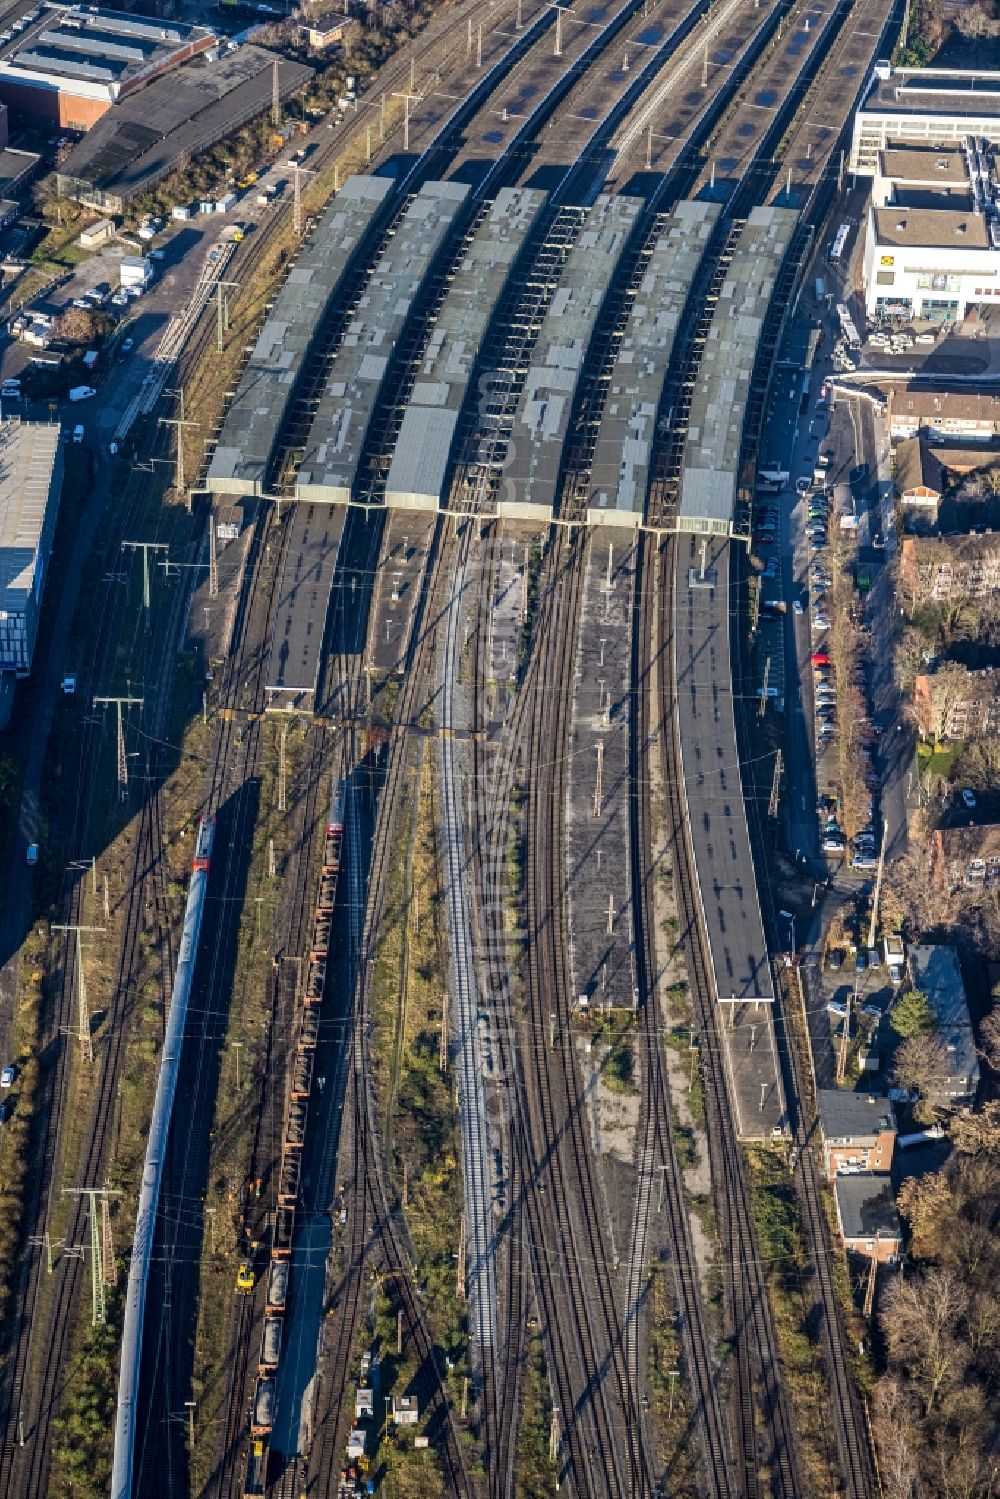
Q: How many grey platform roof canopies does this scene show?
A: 6